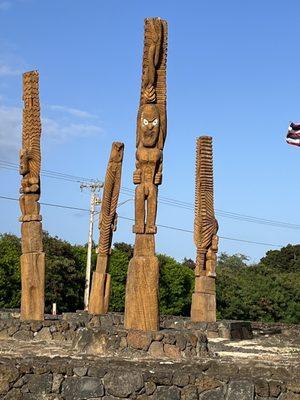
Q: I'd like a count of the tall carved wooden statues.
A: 4